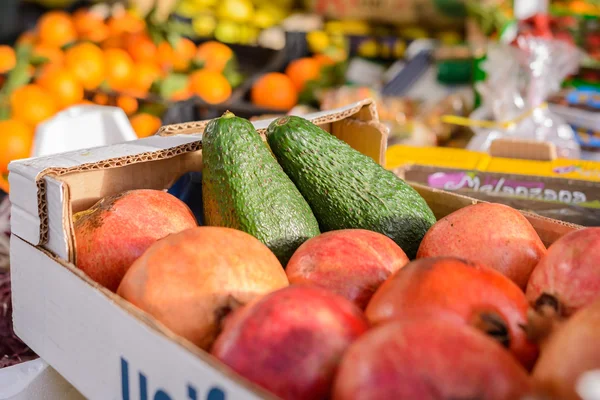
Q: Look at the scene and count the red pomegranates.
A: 9